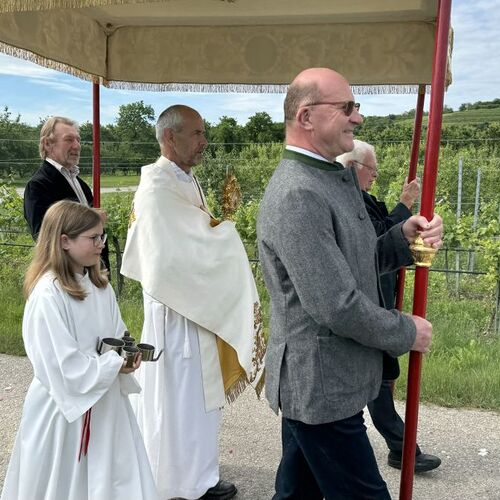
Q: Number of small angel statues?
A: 0